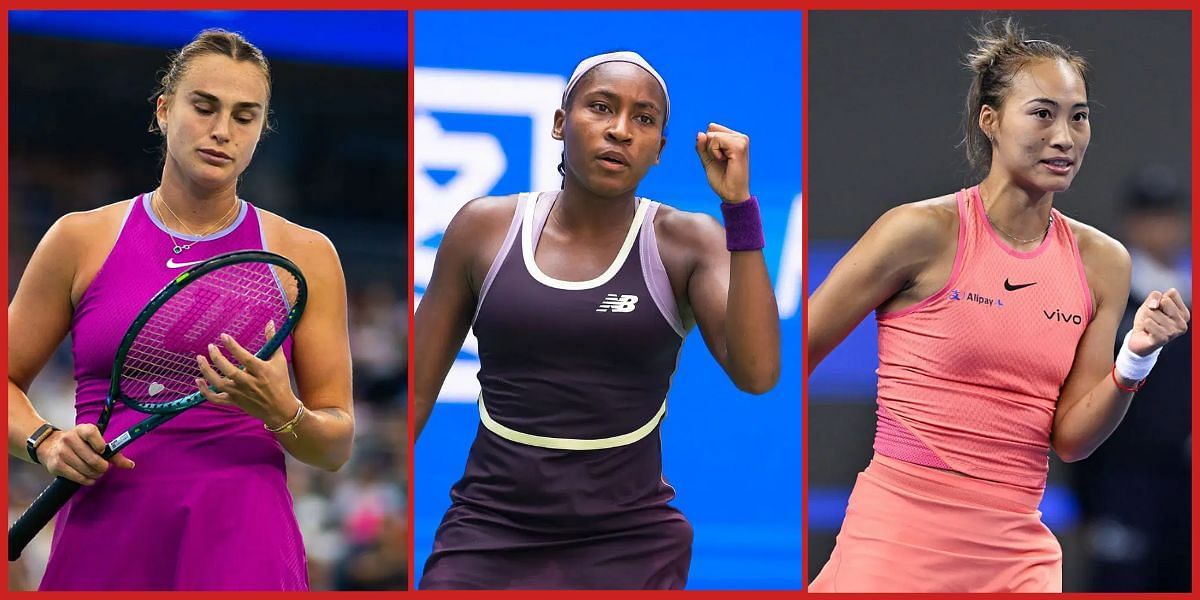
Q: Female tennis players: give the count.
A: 3